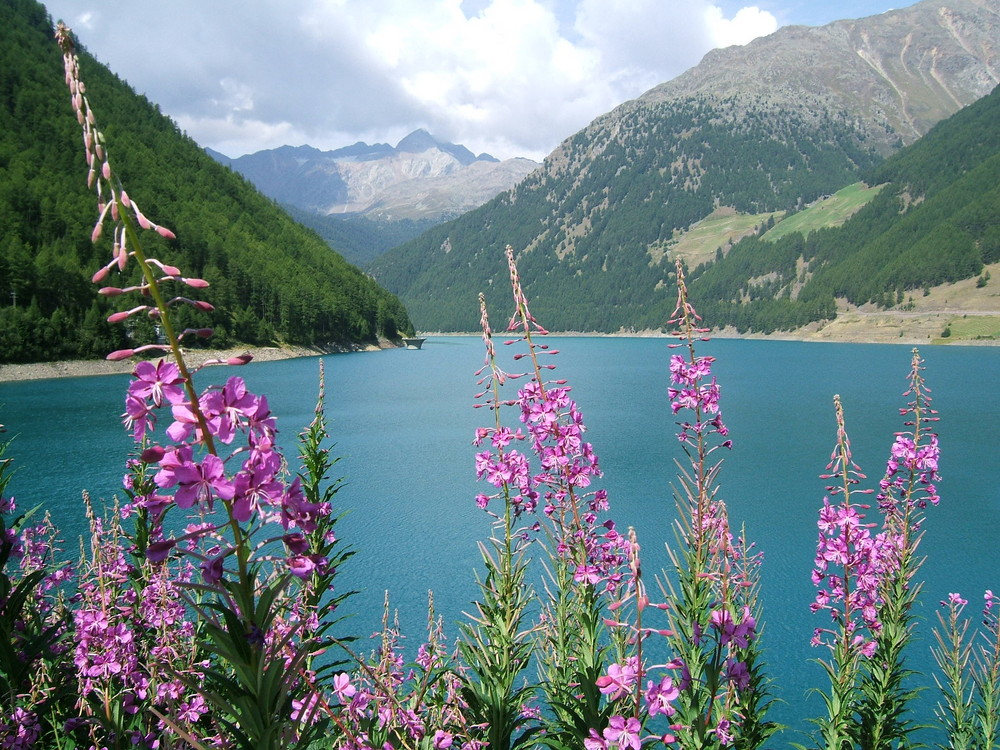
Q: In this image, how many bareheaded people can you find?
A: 0